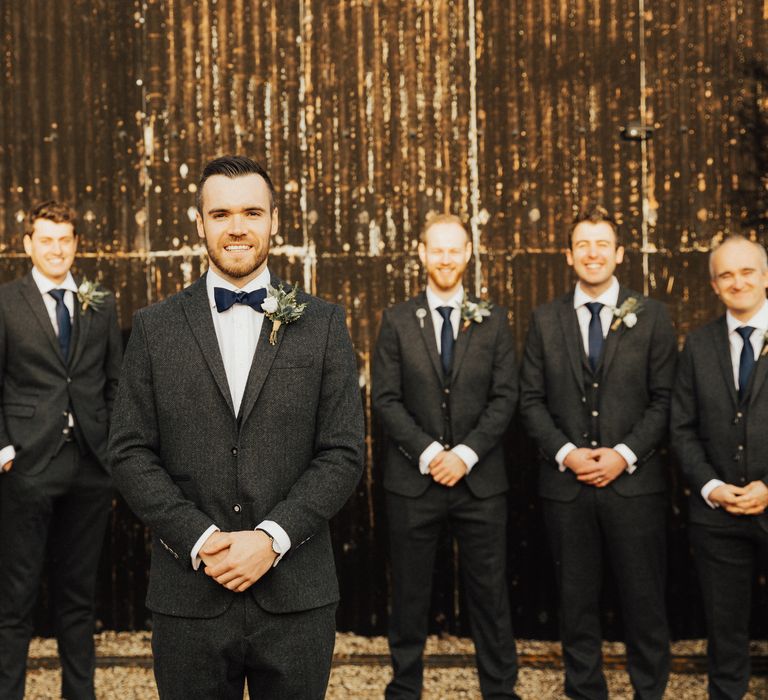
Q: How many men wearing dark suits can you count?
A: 5